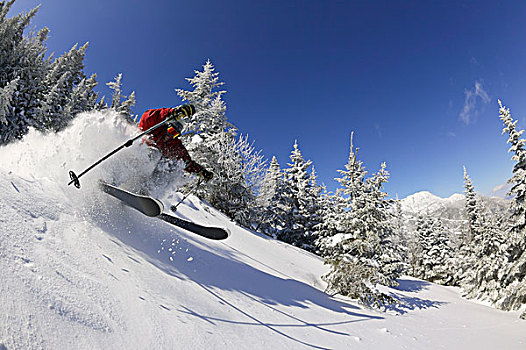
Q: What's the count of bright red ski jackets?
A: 1